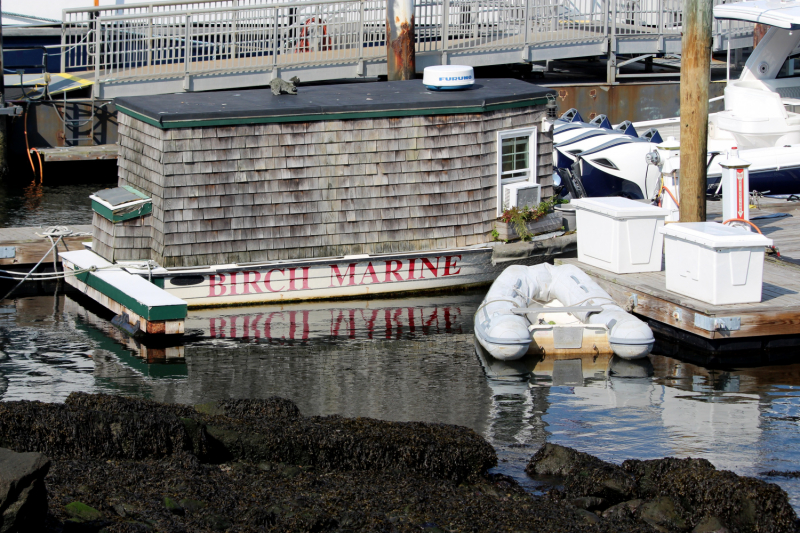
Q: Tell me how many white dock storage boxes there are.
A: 2